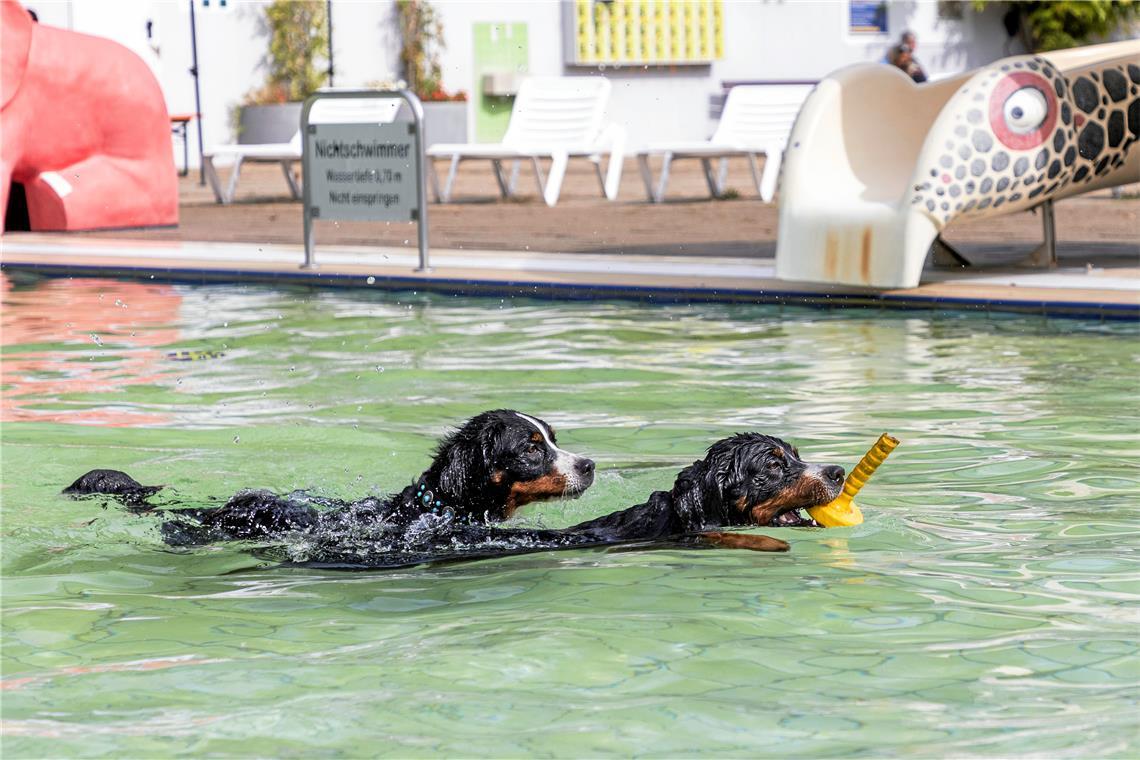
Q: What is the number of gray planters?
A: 2